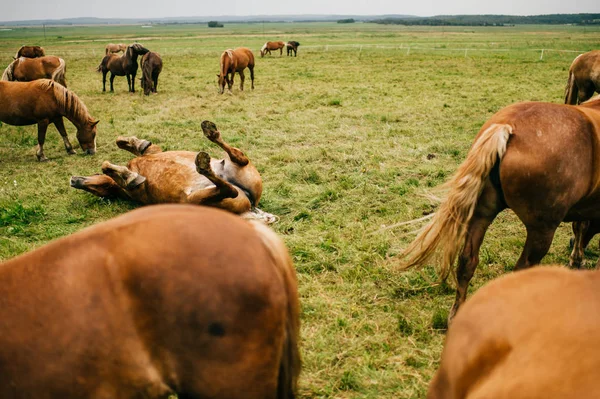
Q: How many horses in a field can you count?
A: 14